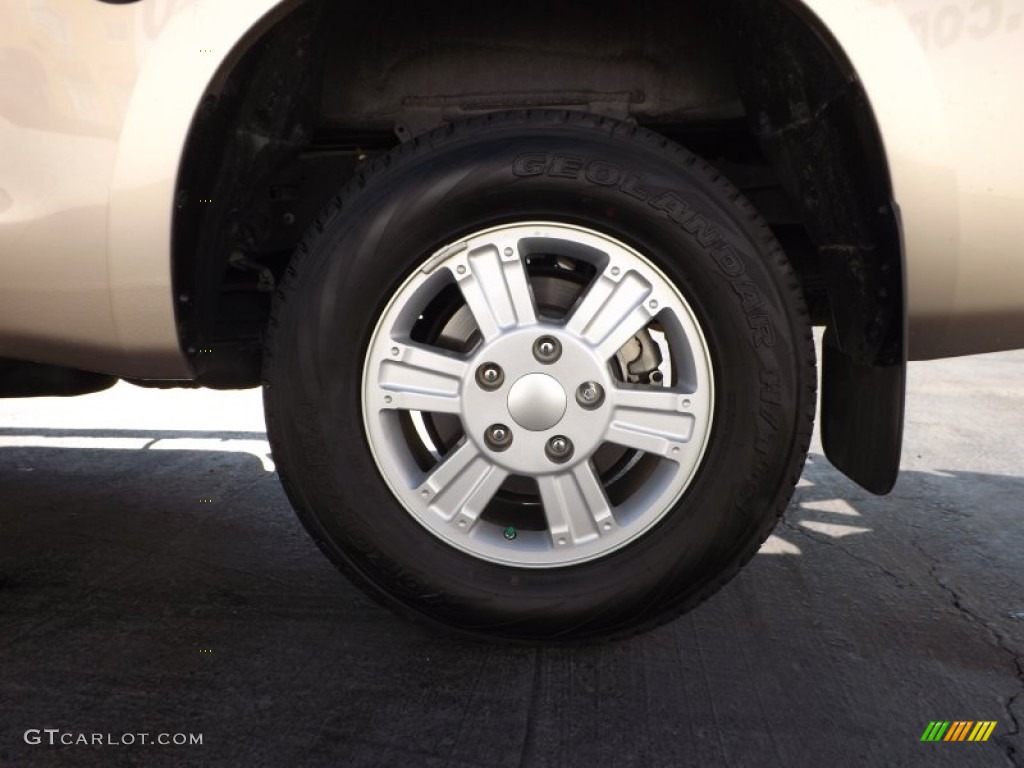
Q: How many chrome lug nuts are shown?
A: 5